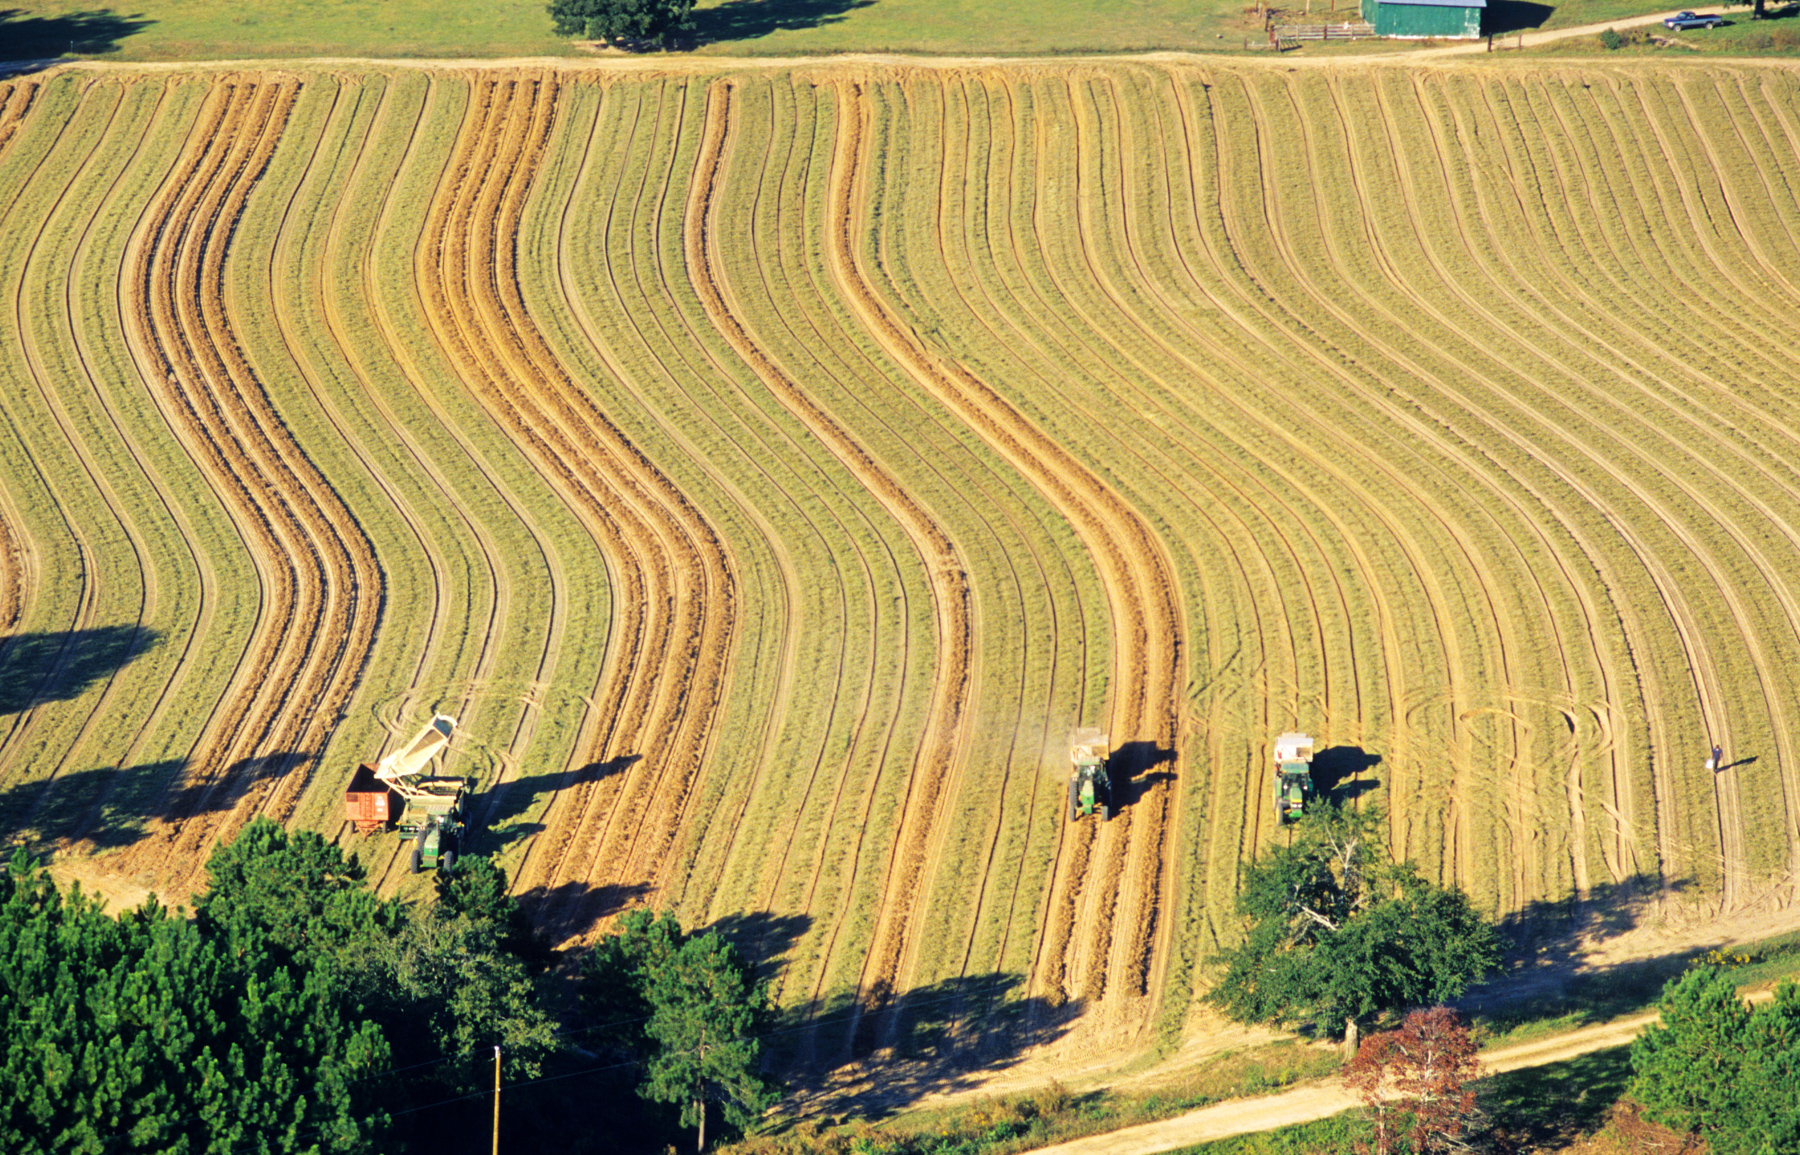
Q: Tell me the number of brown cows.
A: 0